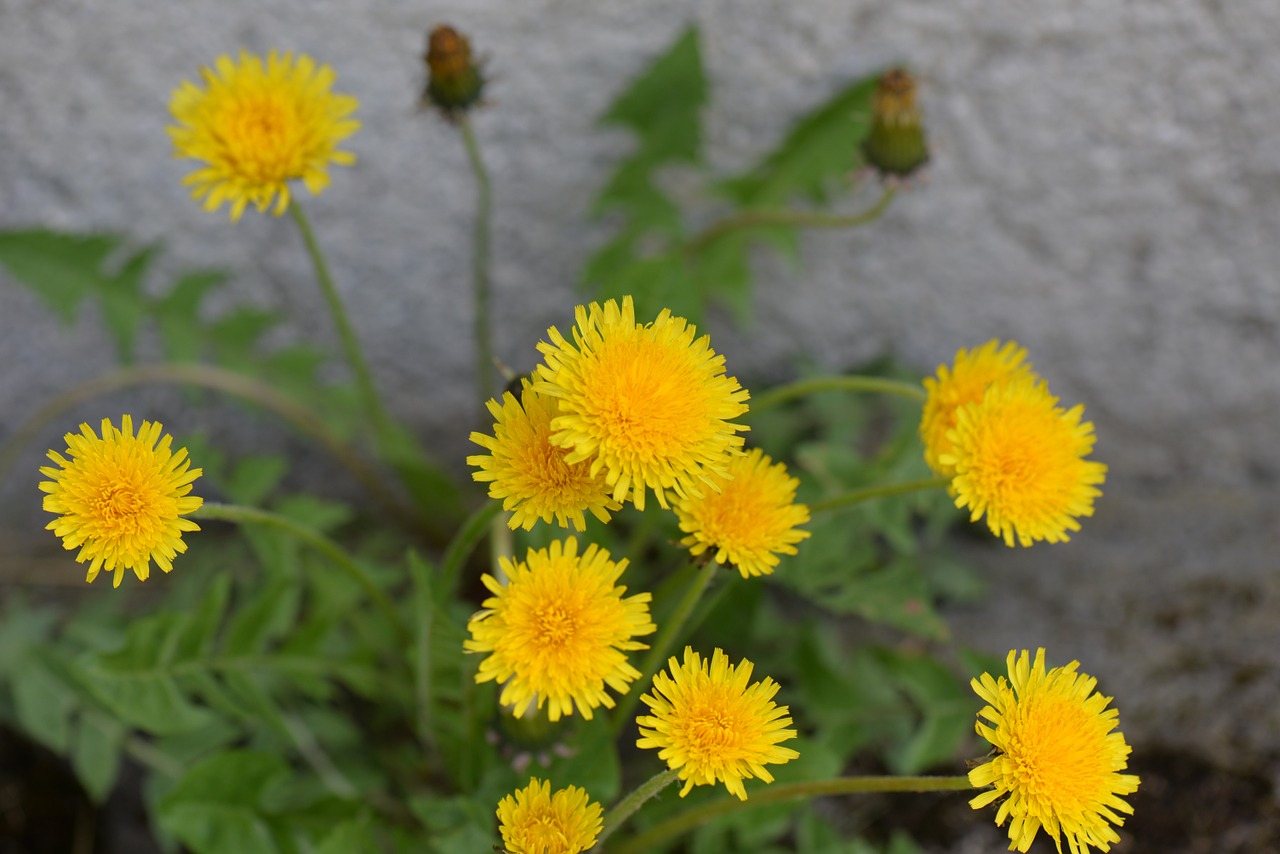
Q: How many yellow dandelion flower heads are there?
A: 11